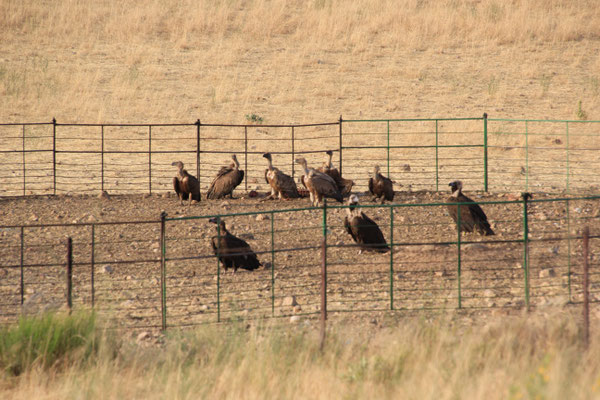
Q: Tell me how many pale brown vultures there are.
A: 6